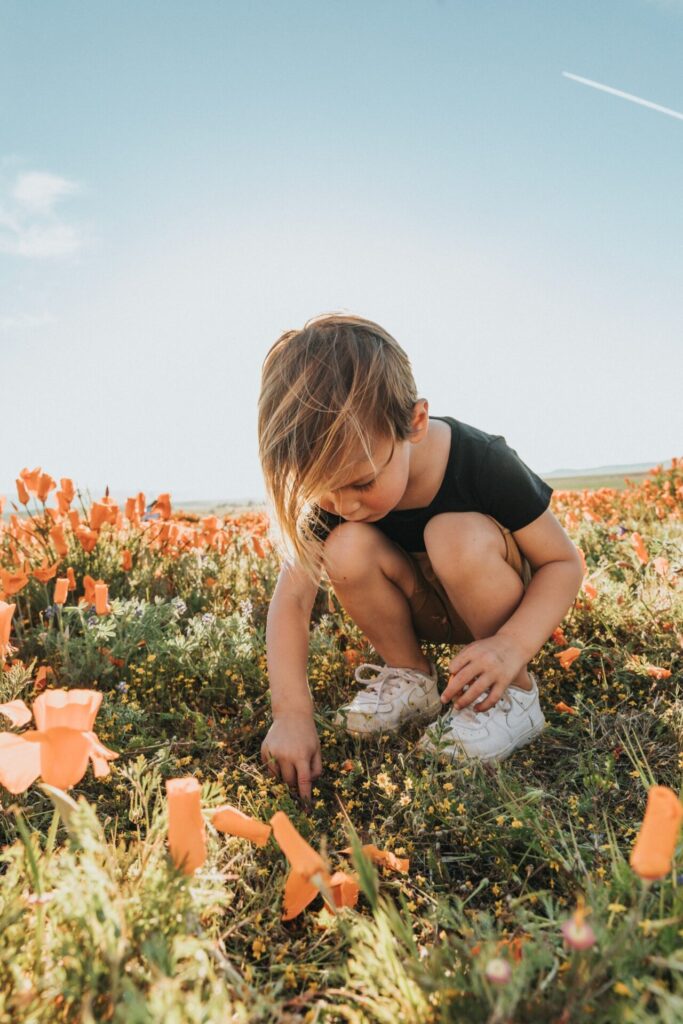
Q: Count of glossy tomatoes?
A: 0